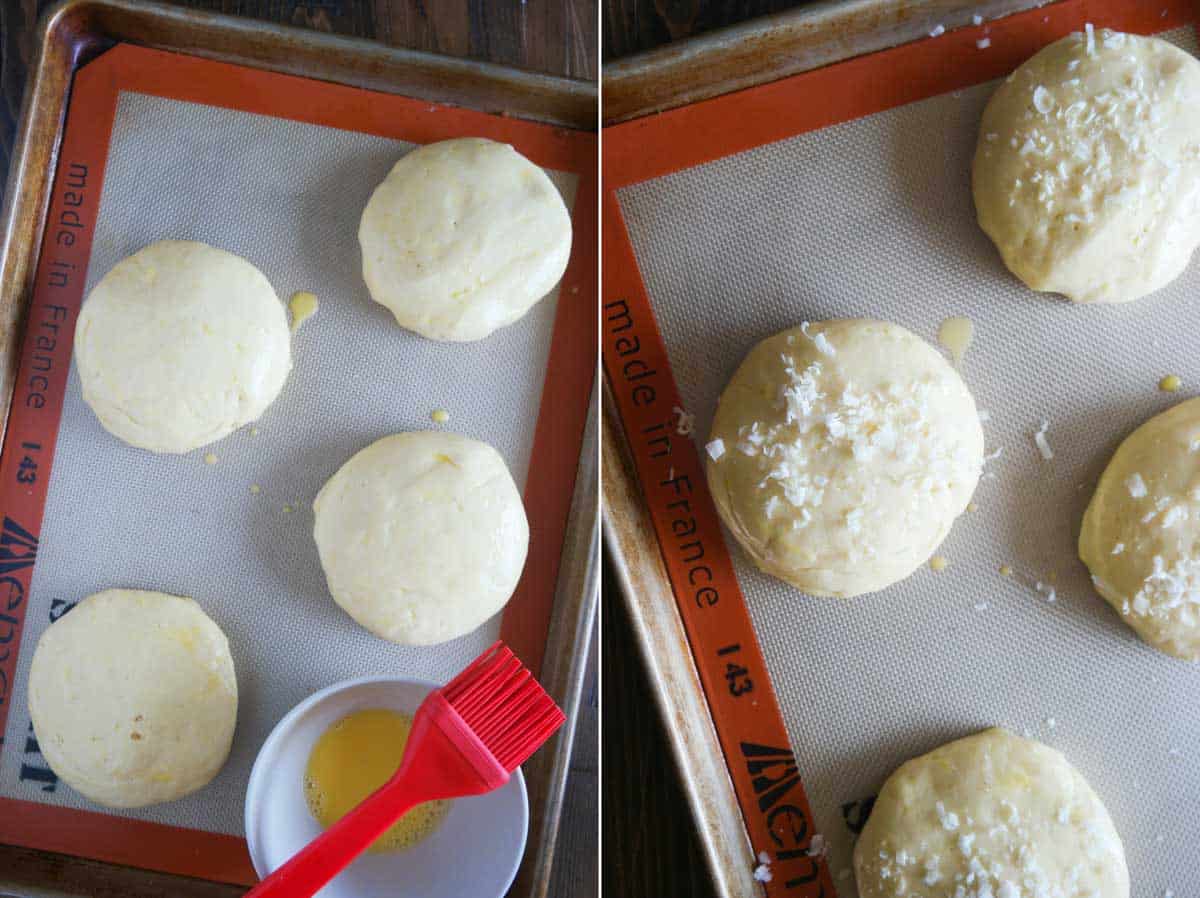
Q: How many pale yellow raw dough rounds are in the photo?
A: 8